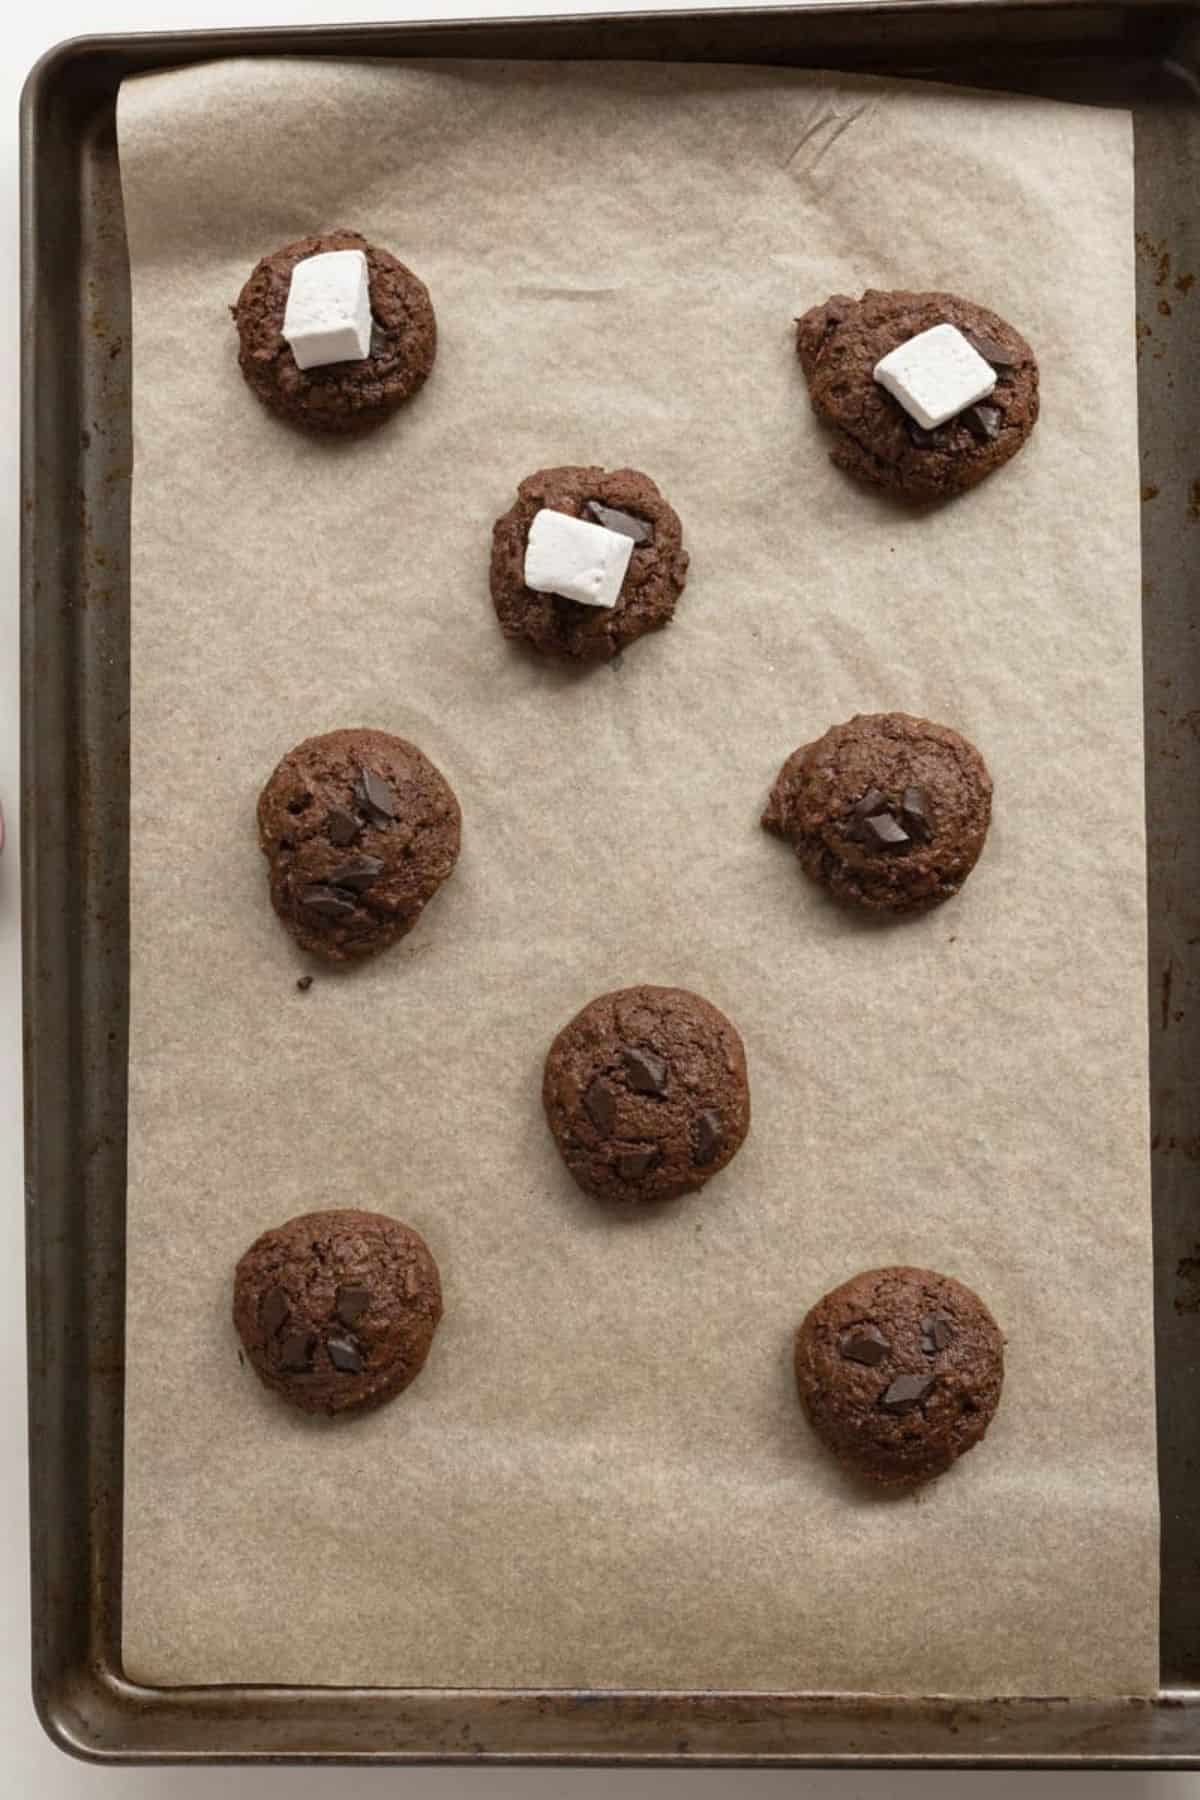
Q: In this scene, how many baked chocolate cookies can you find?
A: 8